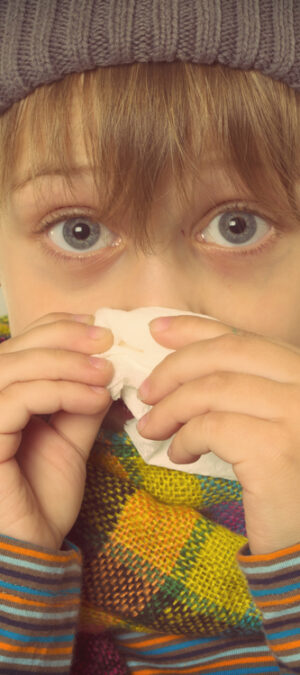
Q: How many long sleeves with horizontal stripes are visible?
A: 2